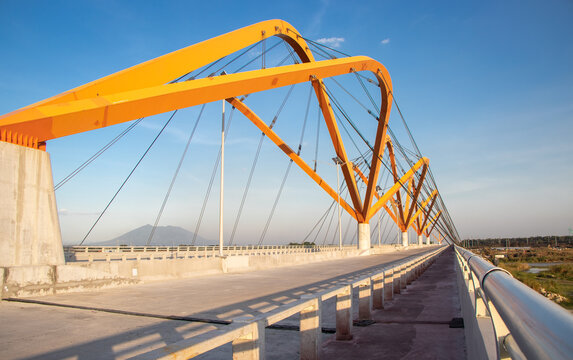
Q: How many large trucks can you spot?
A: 0